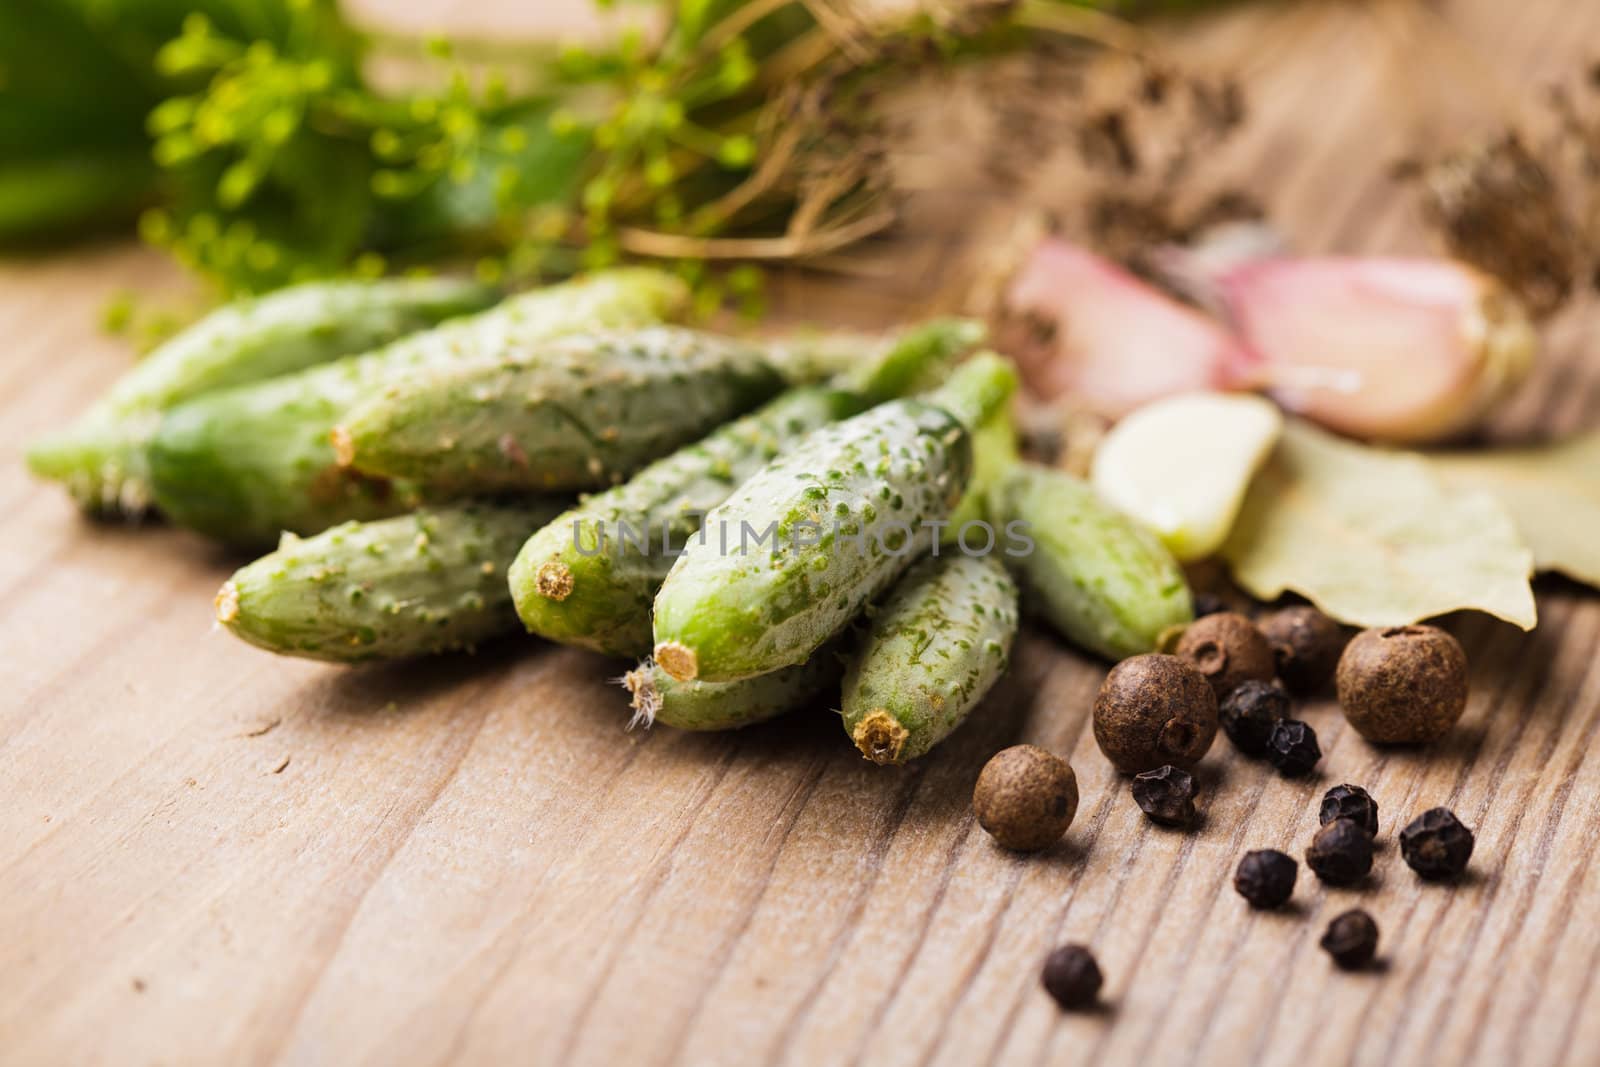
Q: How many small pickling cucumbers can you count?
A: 9